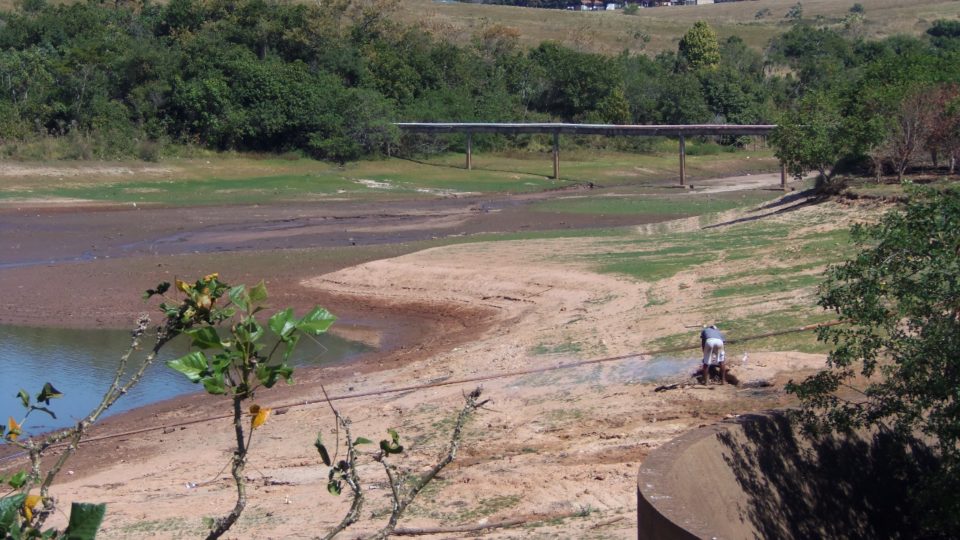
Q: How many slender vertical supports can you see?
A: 4